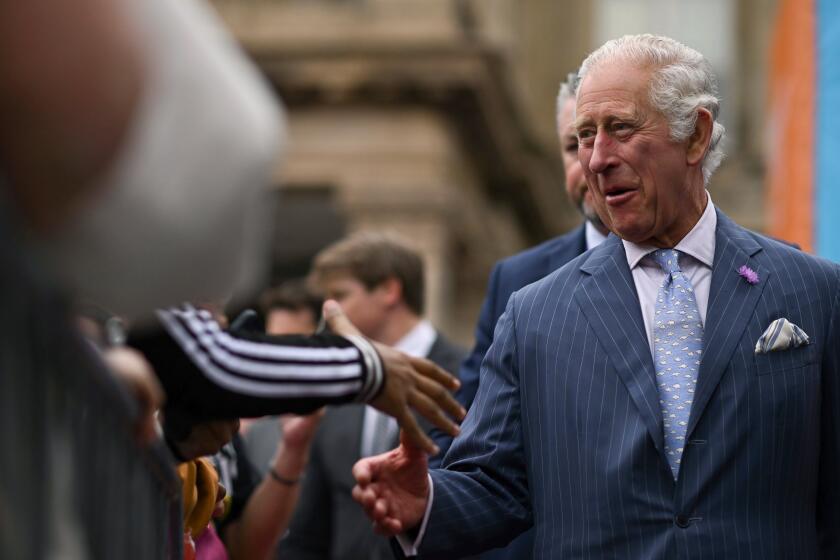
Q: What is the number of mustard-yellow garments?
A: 1